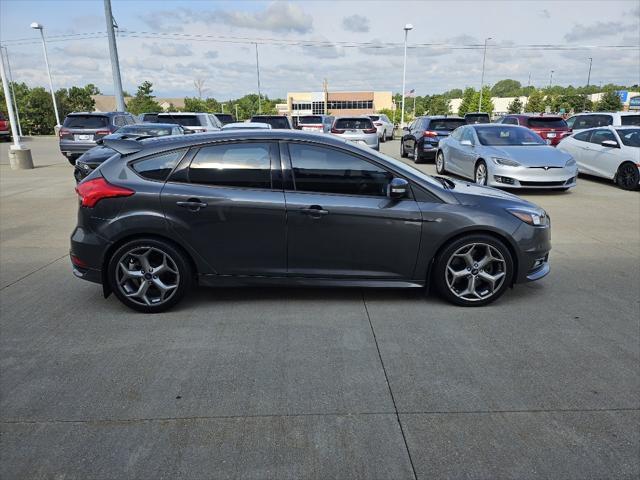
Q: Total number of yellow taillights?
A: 0